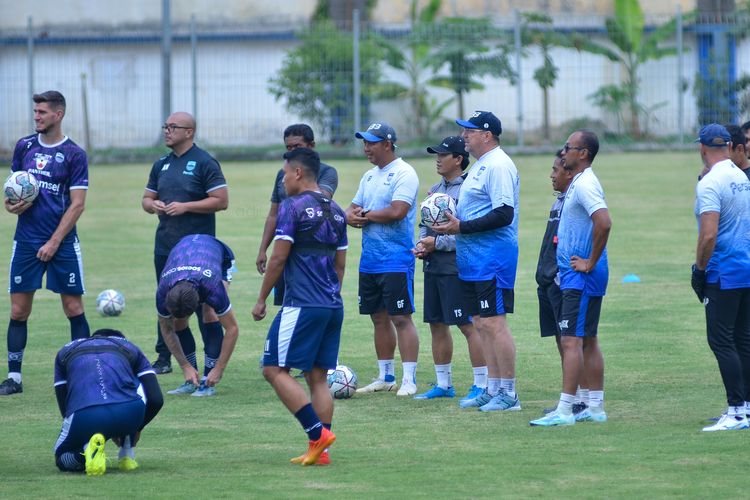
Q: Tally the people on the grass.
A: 14